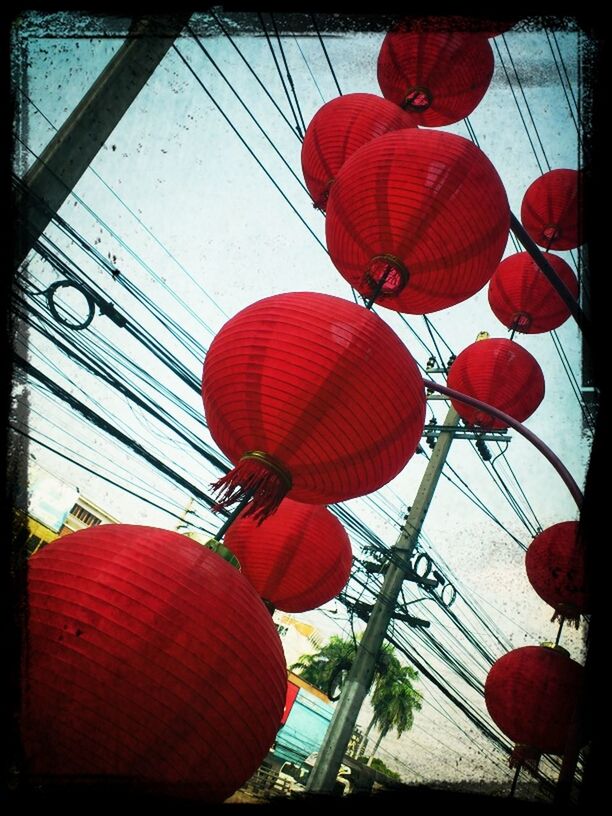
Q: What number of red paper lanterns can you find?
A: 12